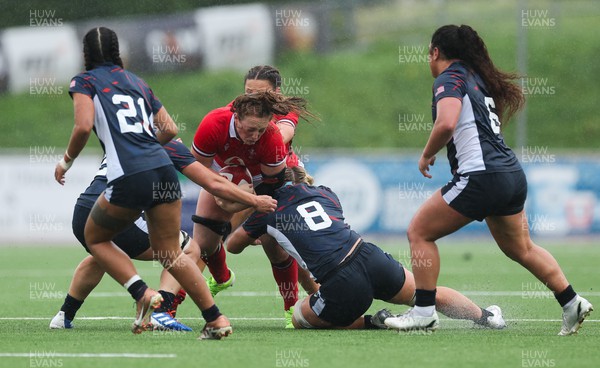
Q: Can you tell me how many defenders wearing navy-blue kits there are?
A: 4